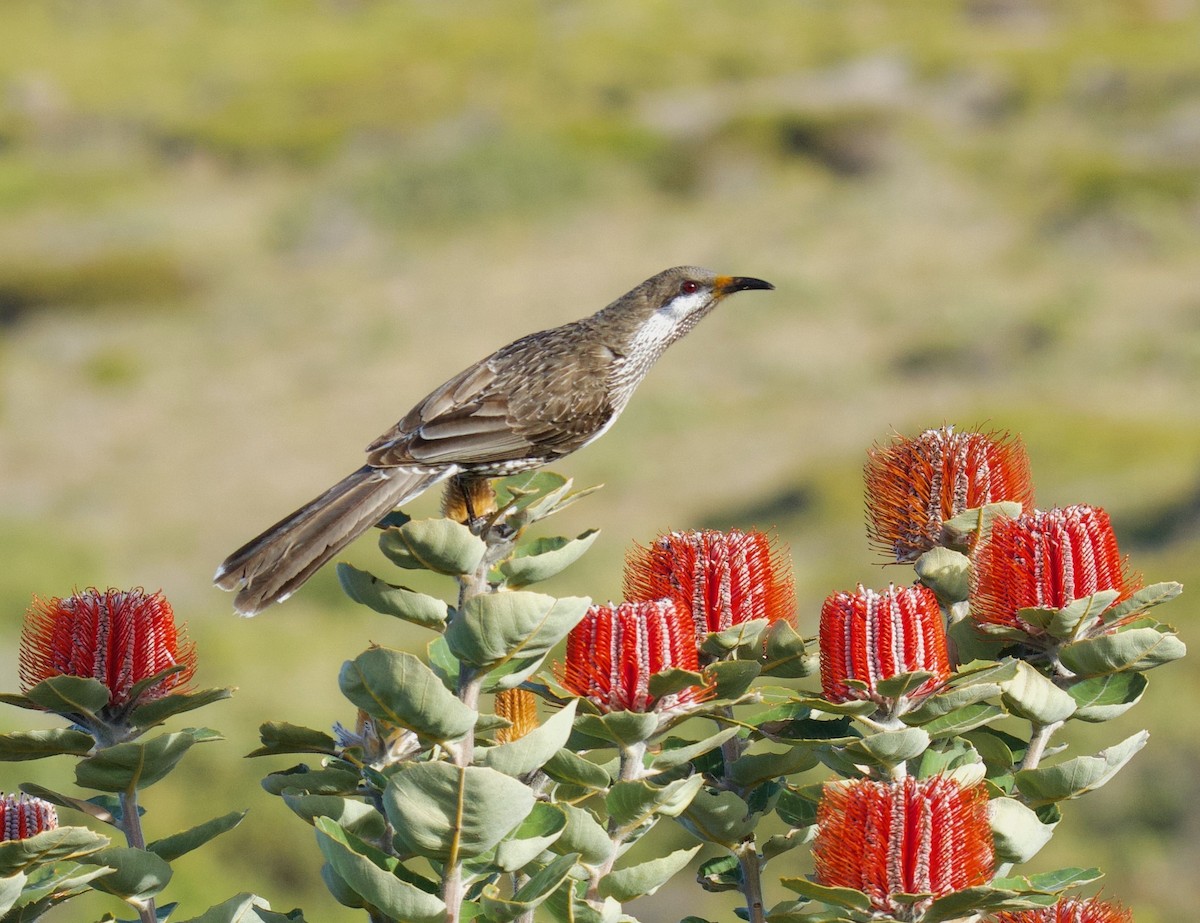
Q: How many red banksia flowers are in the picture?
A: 9